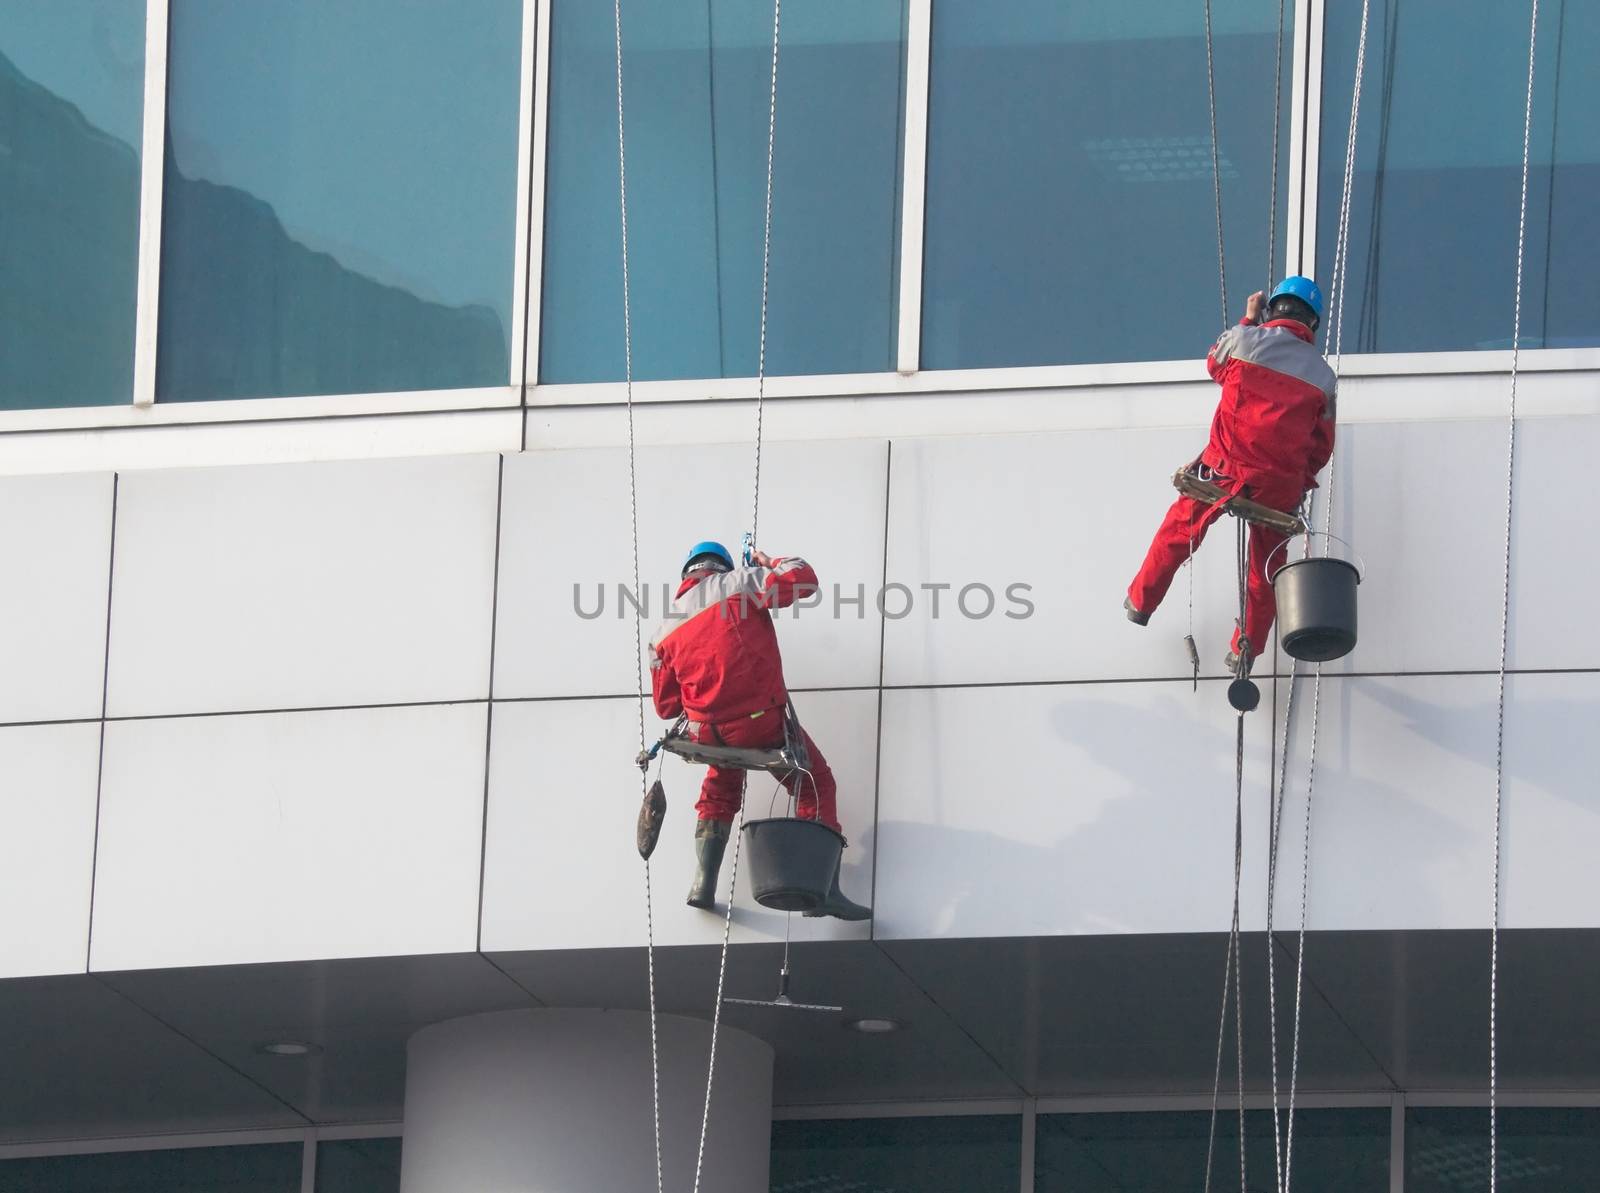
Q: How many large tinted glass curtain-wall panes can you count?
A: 5